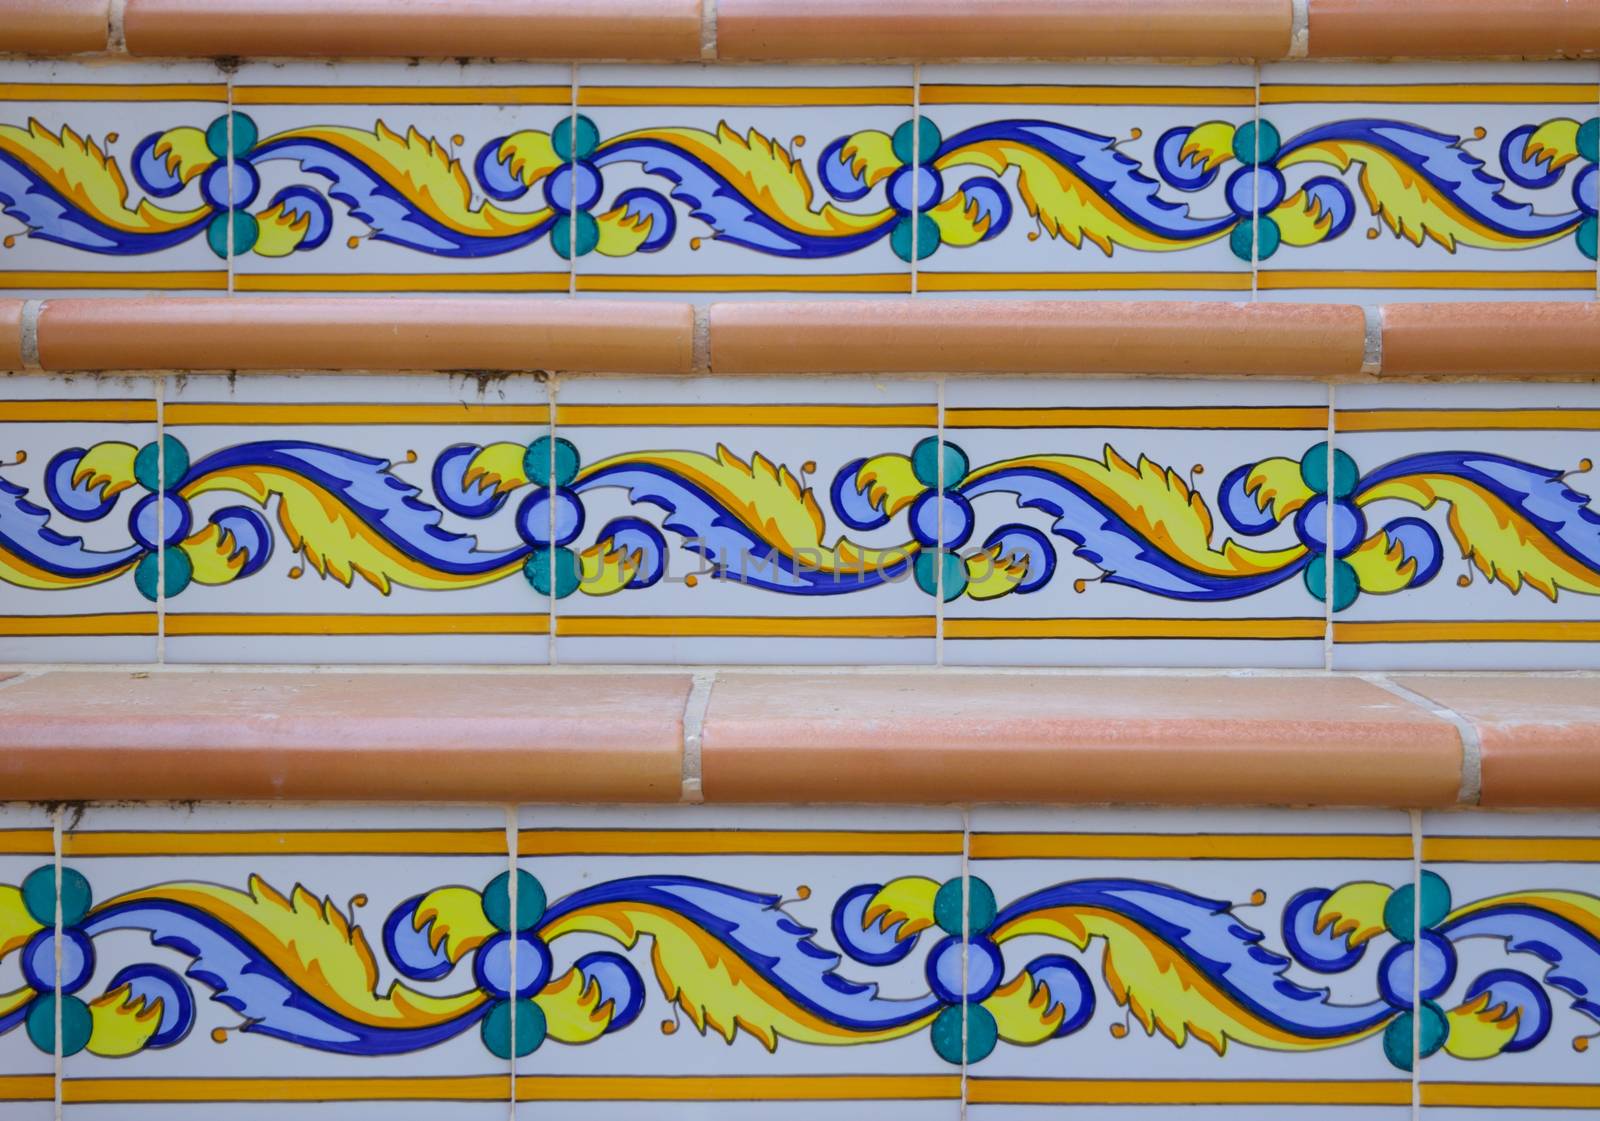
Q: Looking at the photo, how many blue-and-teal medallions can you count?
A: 13